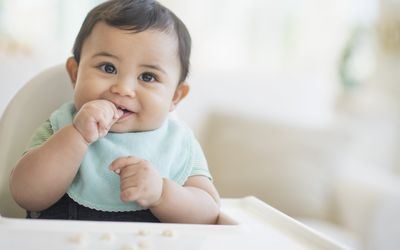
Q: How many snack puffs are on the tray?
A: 6